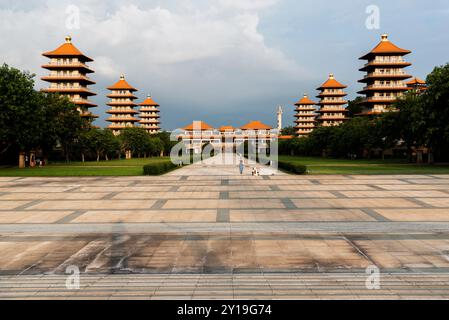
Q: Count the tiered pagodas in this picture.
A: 6